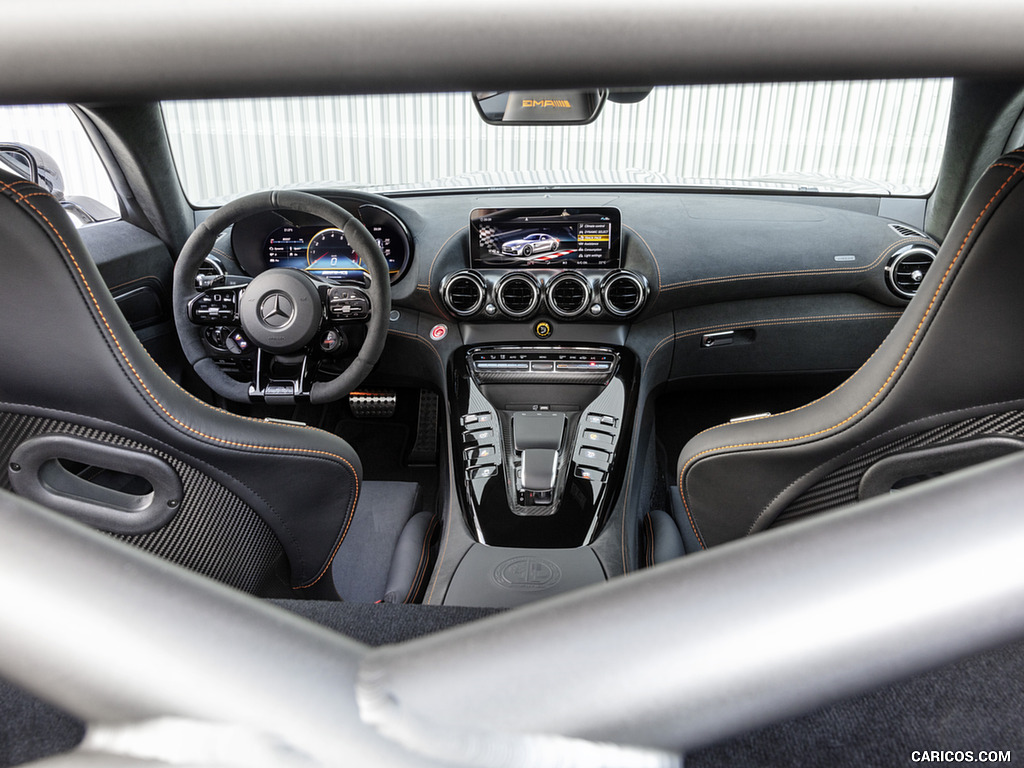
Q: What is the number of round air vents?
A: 6